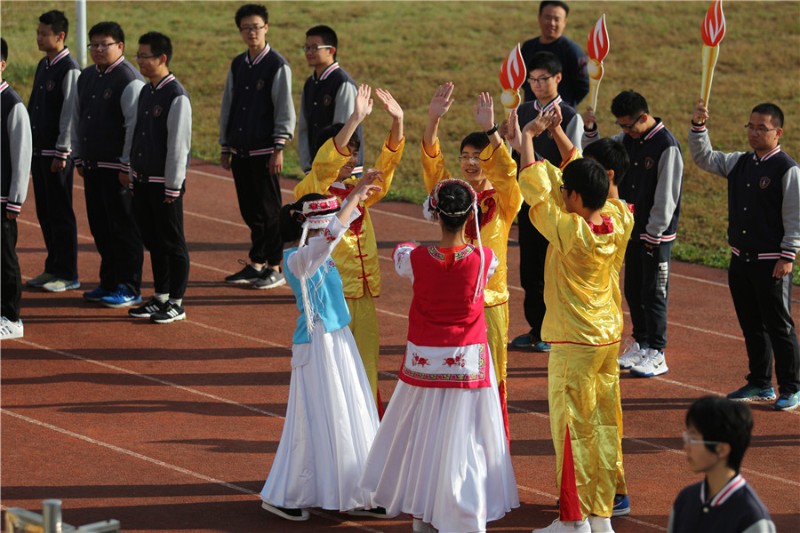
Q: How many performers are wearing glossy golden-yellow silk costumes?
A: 4